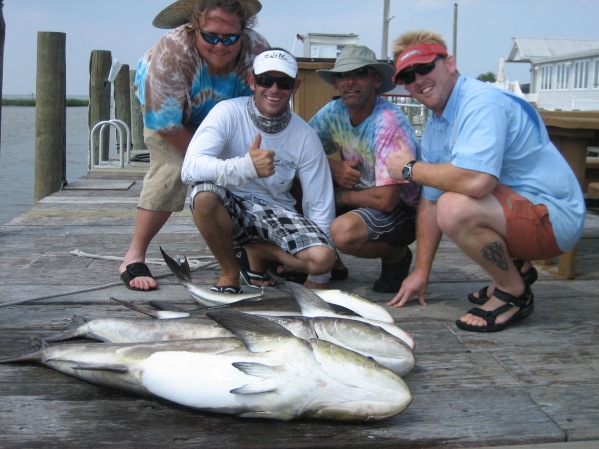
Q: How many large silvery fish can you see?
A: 4